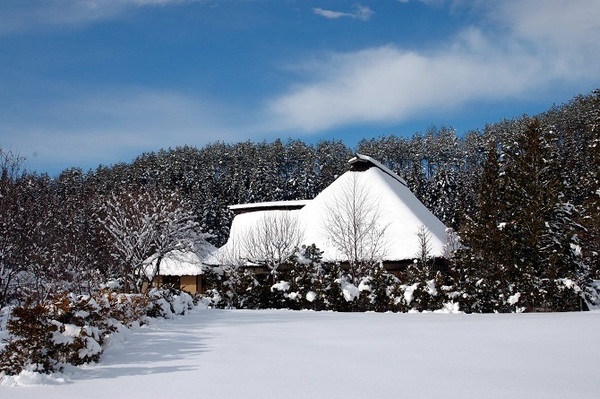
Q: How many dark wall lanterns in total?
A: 0